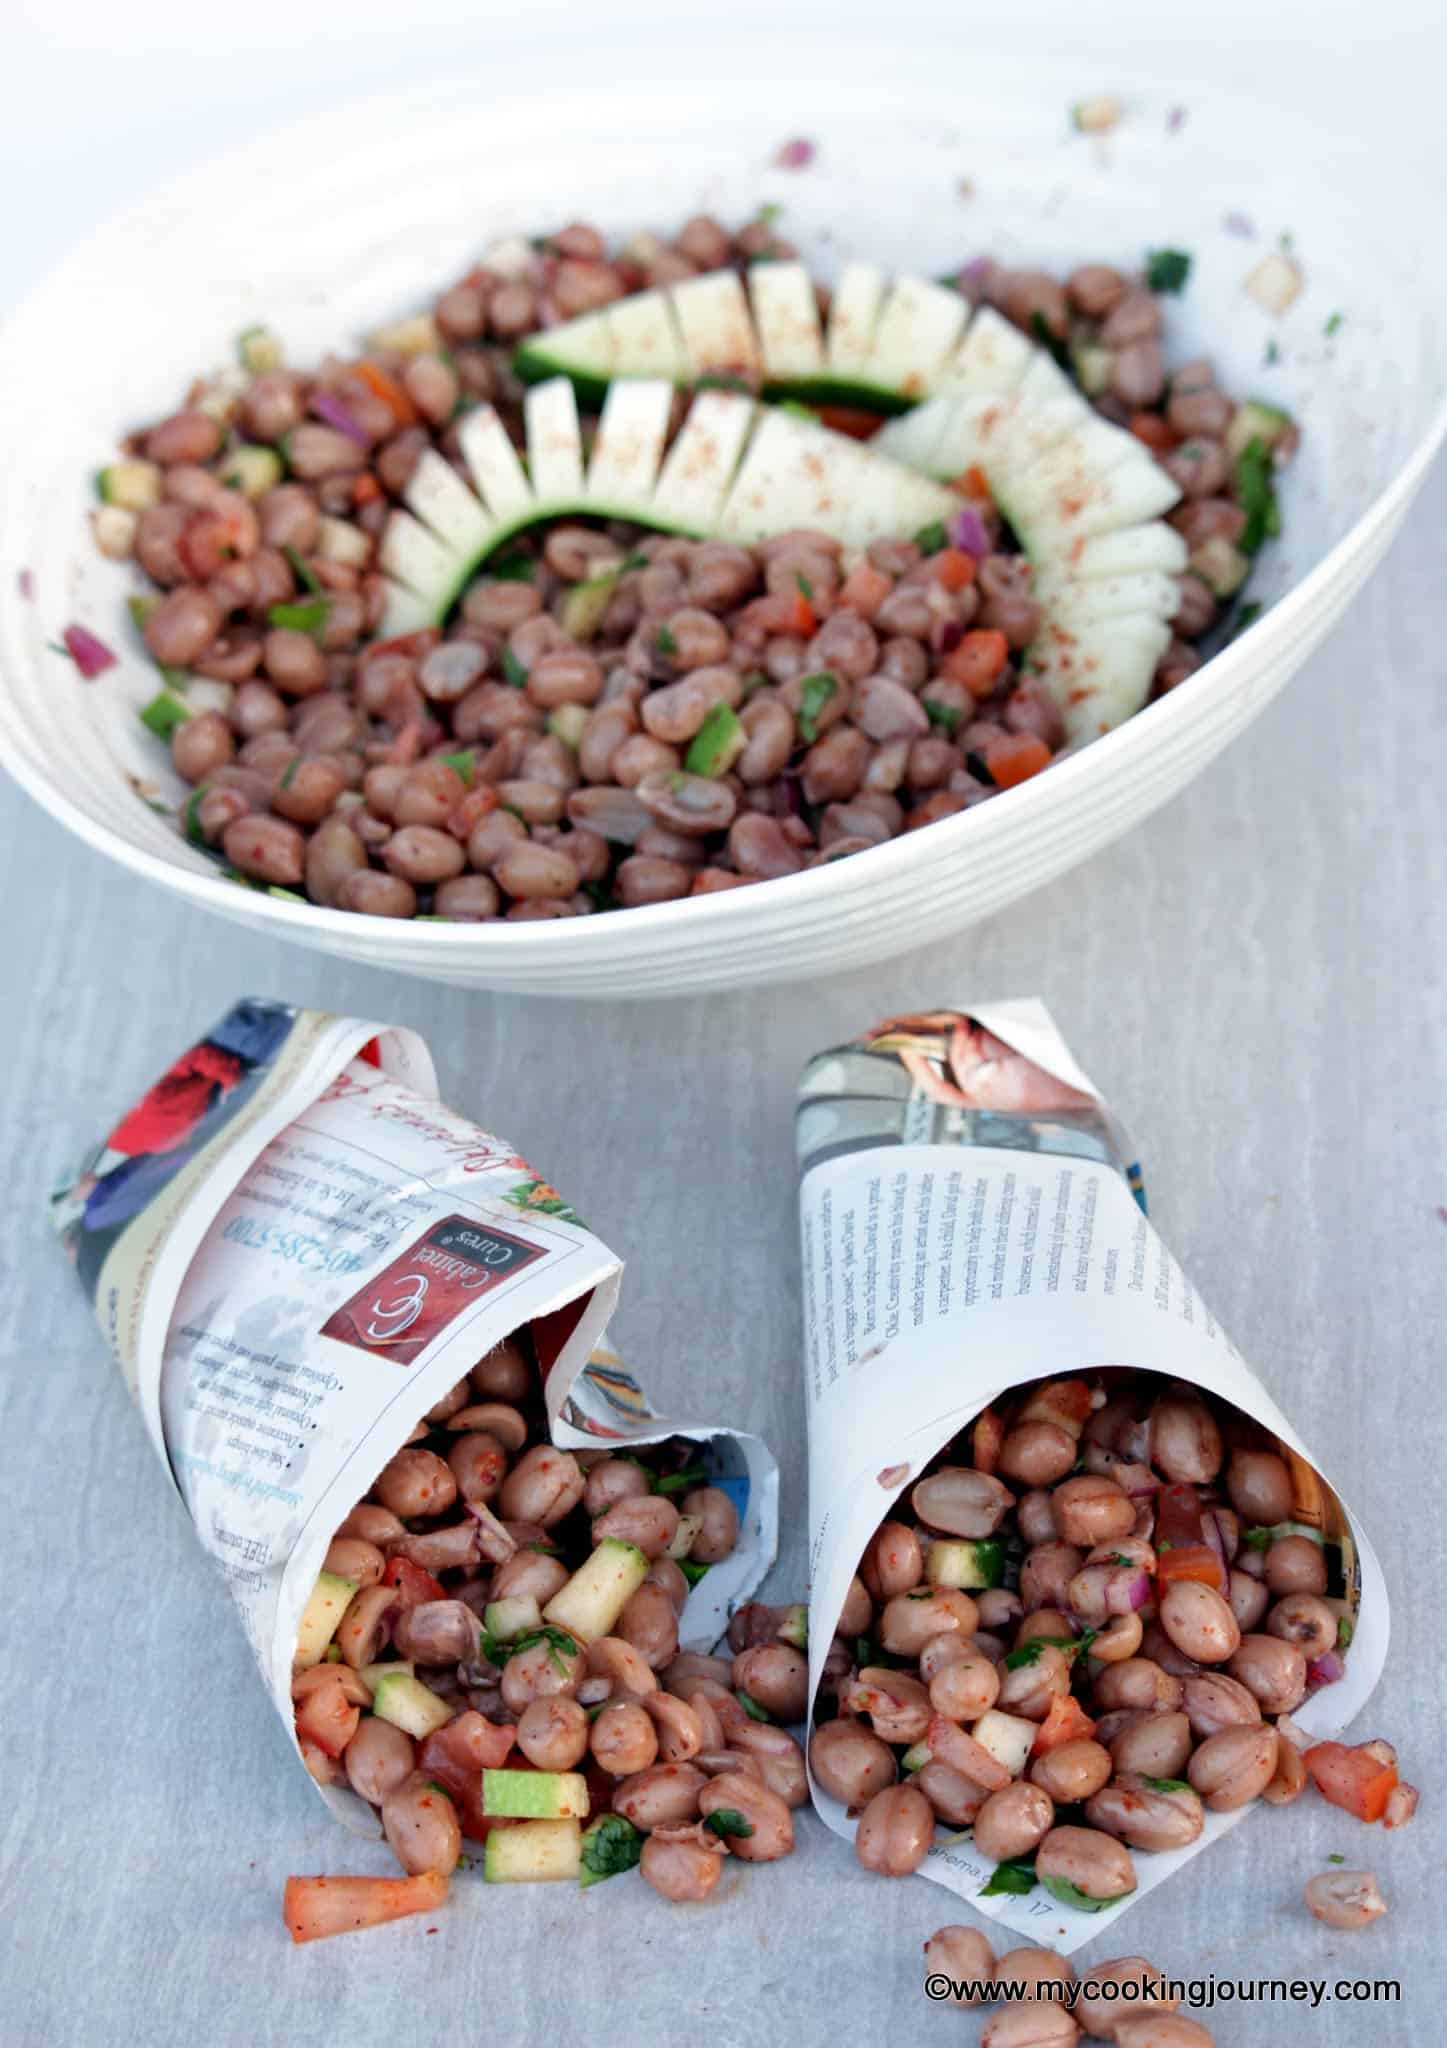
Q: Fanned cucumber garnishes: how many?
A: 3